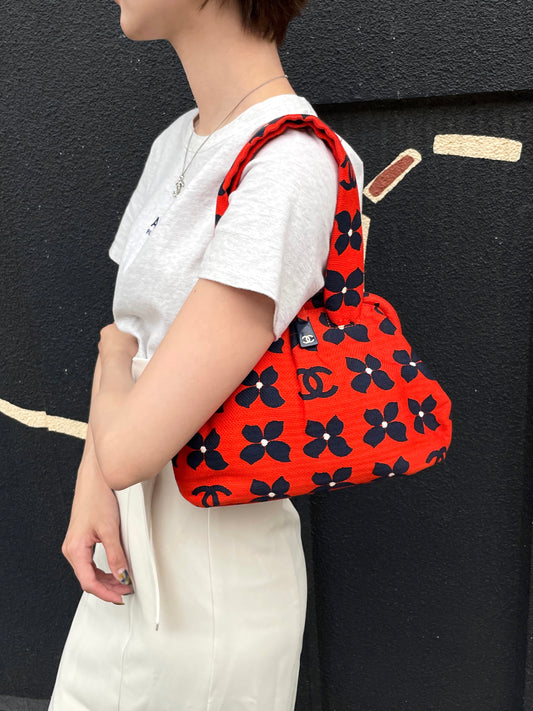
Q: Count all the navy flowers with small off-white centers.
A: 14